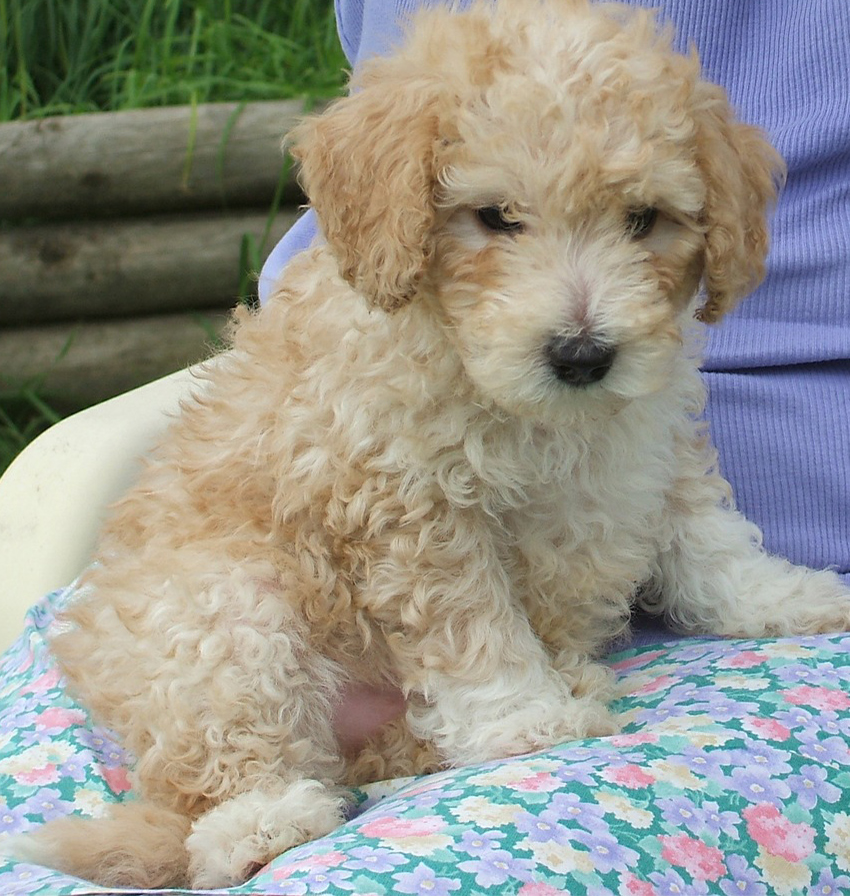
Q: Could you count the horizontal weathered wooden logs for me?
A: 3